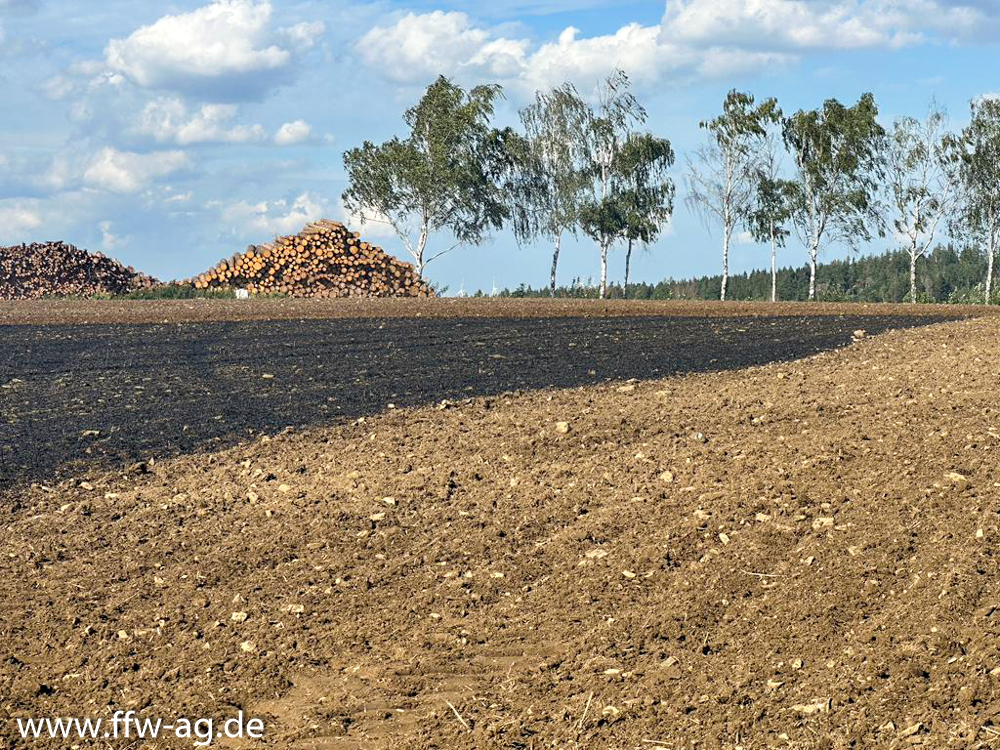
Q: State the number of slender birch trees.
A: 9